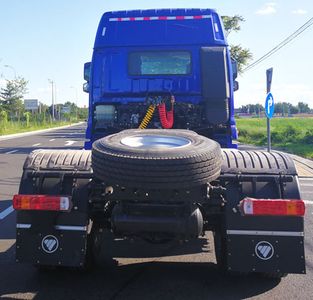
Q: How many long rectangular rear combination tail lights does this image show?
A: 2